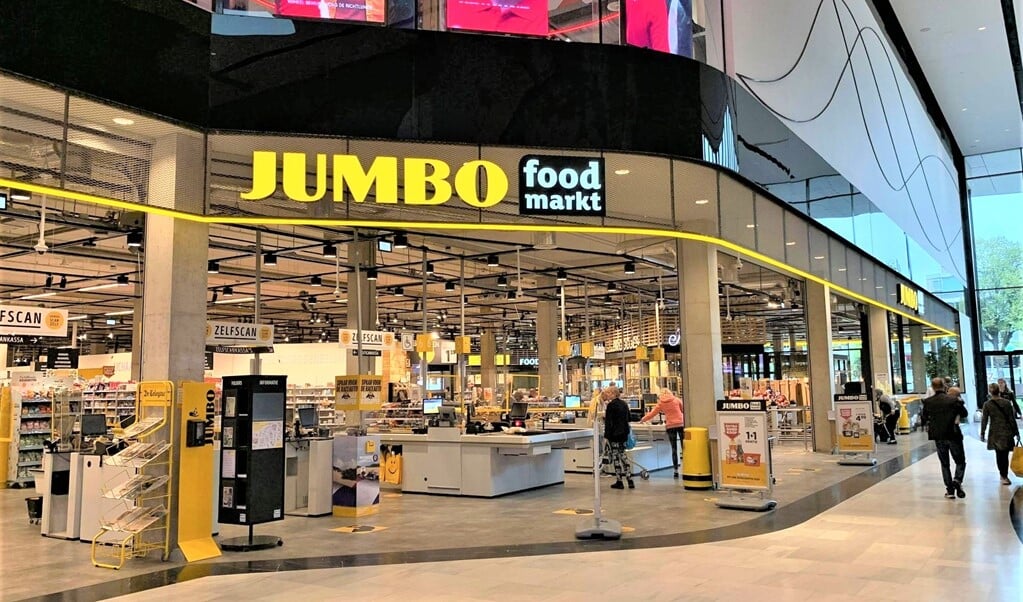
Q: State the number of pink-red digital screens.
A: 3